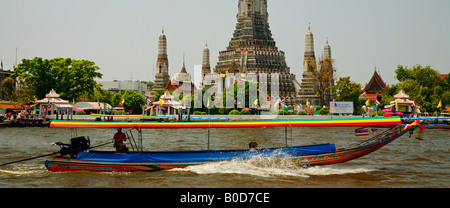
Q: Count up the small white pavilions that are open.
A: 3